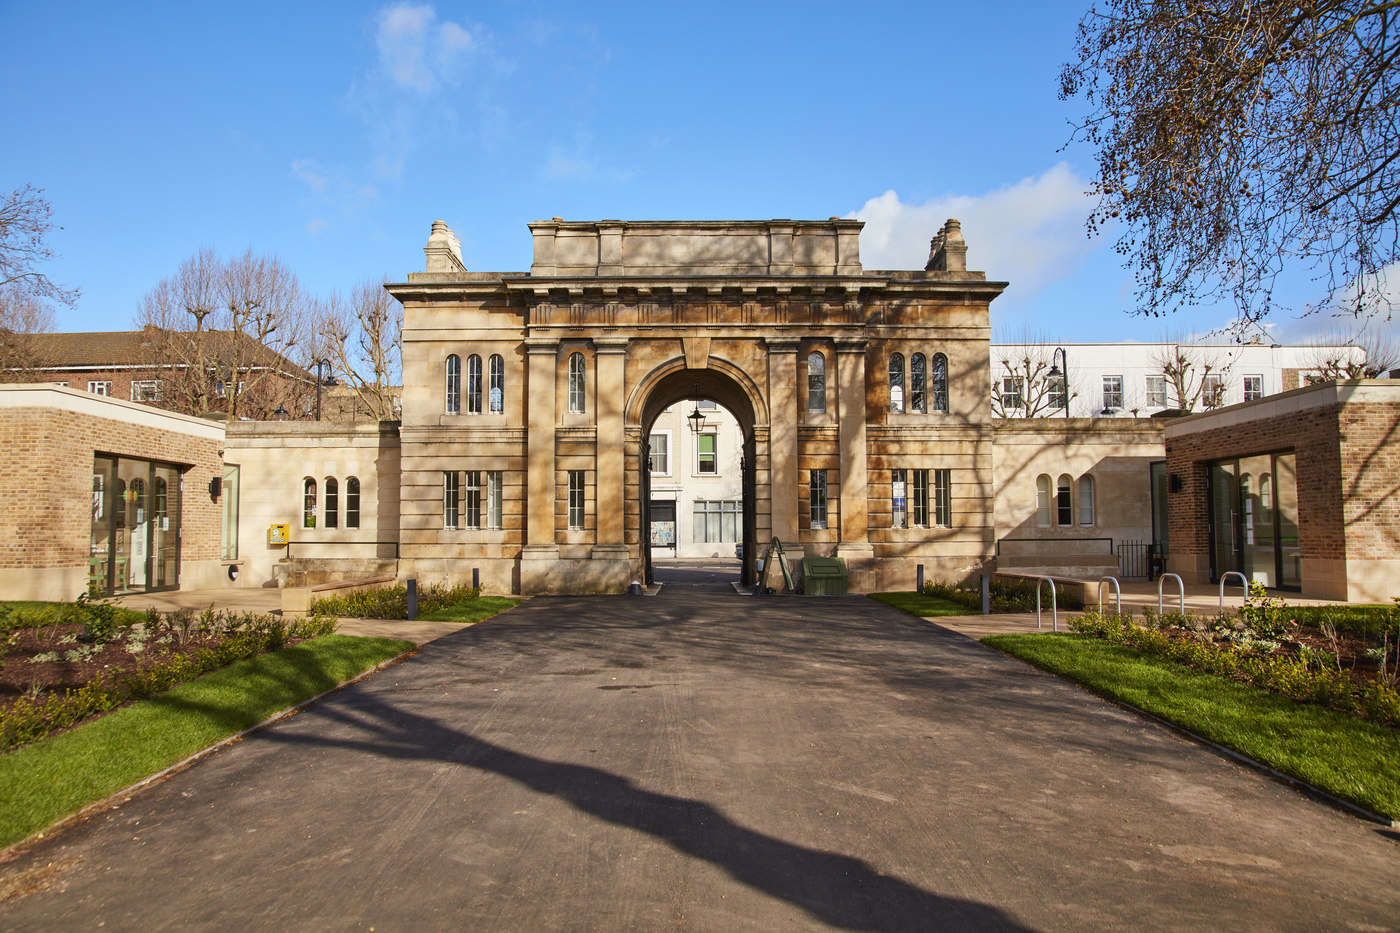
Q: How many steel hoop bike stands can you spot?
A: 4